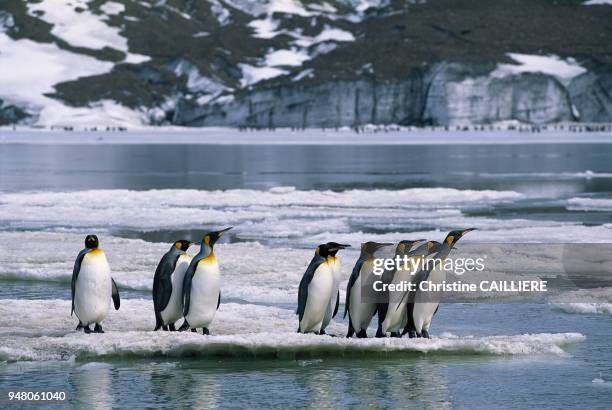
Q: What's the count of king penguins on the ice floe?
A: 9